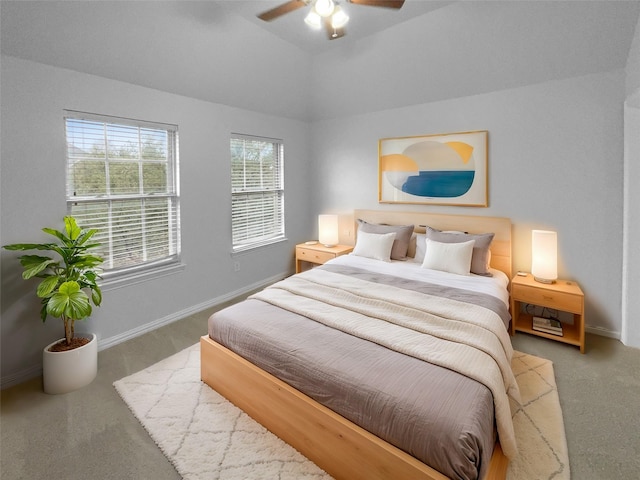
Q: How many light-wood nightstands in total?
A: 2